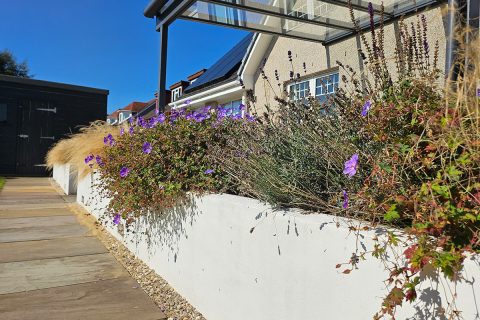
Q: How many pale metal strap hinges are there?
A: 3